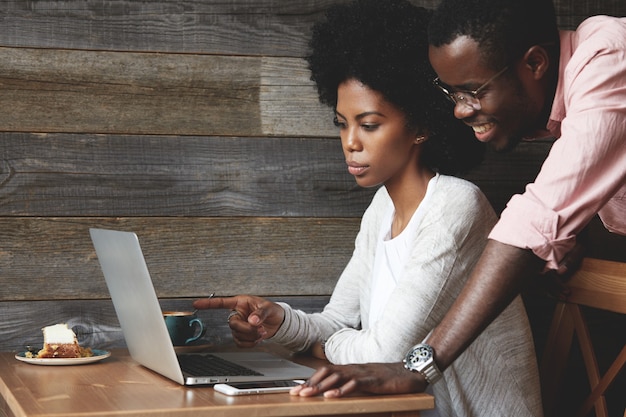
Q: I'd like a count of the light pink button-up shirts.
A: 1